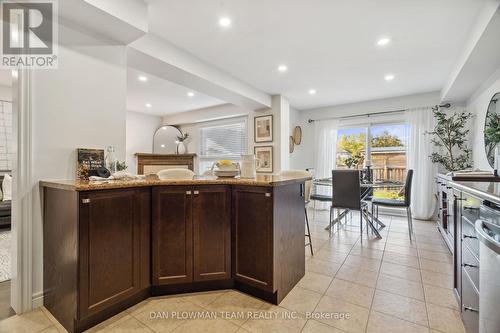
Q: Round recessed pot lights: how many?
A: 8